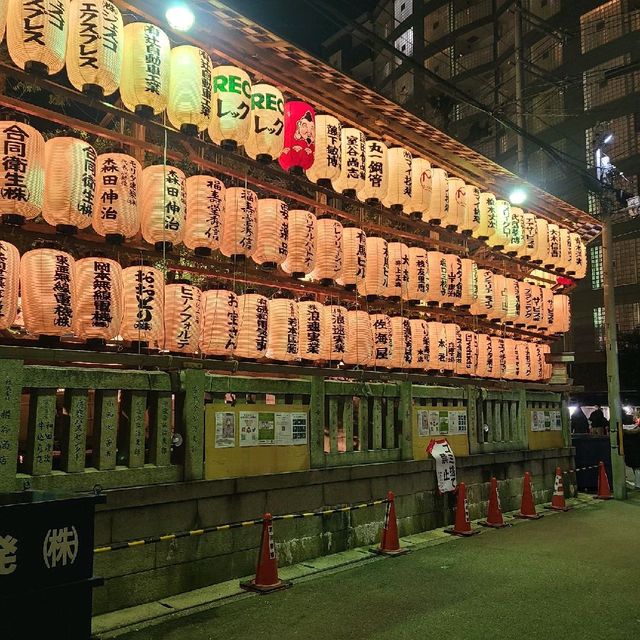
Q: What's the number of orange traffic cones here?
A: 7